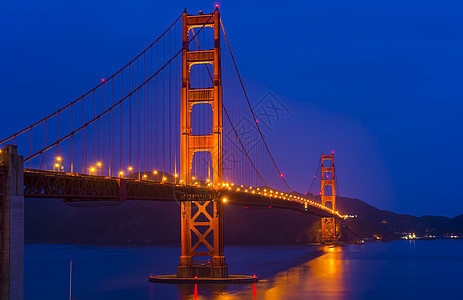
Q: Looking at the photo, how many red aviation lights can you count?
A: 9